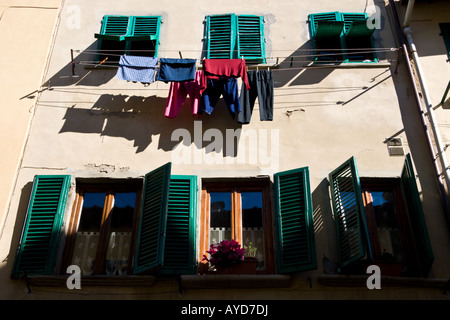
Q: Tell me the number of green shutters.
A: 12